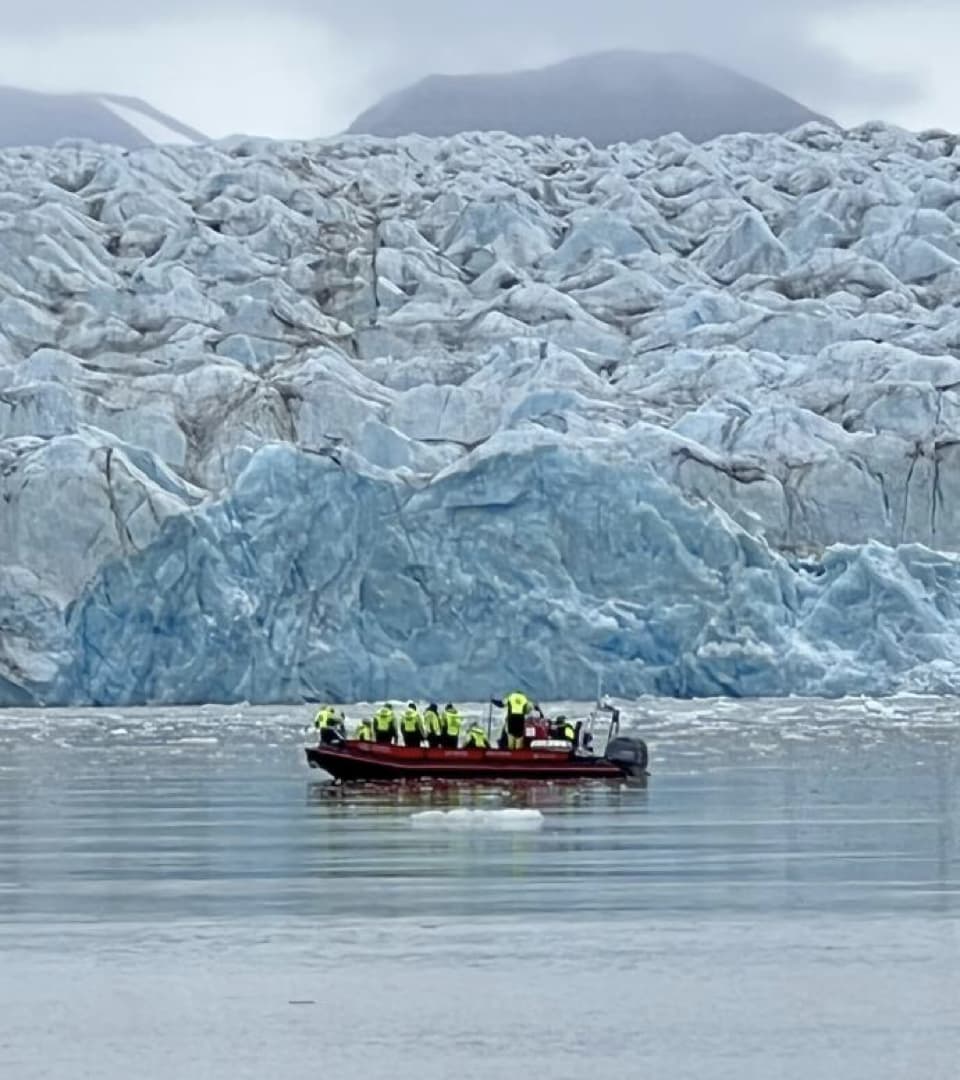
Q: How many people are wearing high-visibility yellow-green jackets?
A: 9